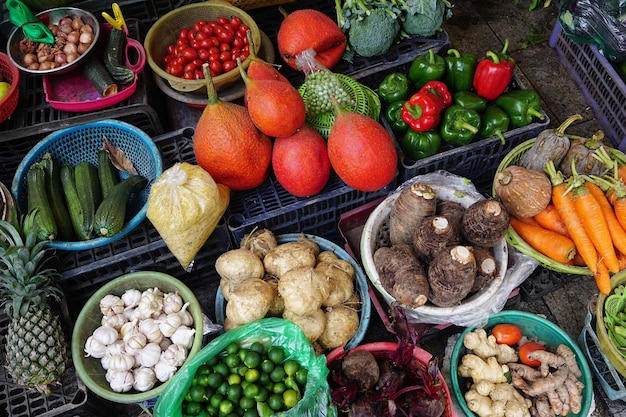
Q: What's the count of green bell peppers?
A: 10